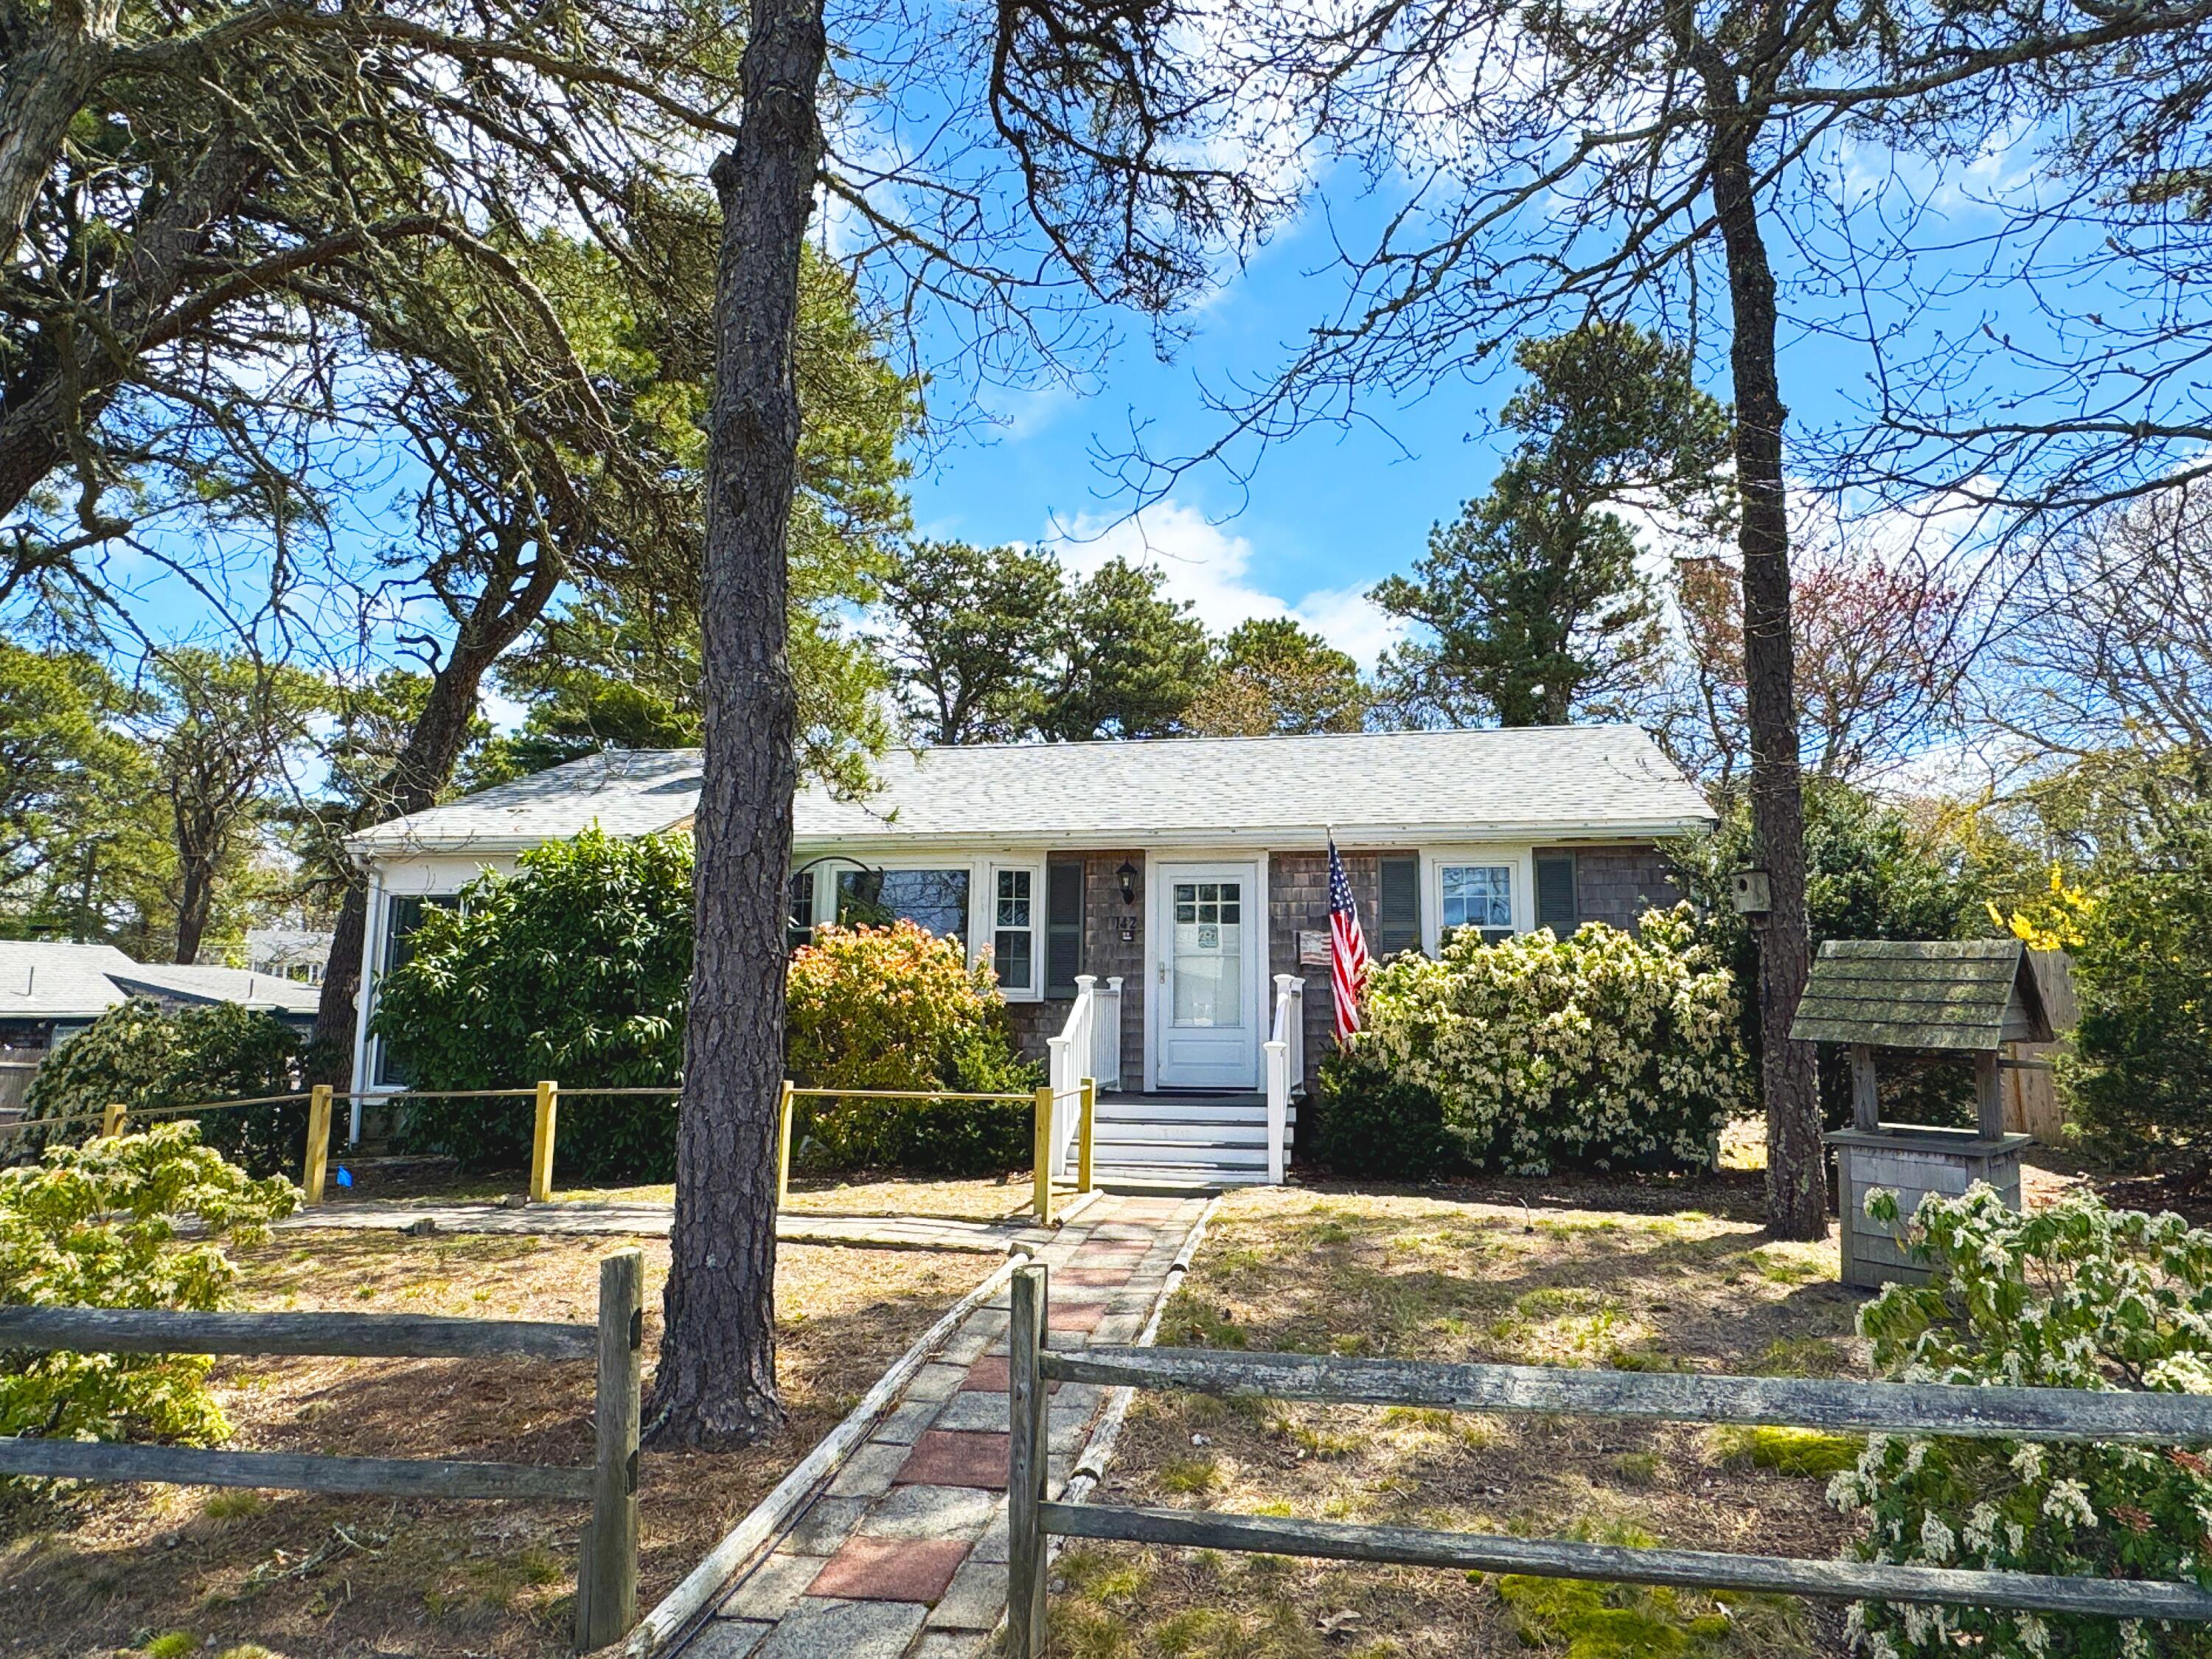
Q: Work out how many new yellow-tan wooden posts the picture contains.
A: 6